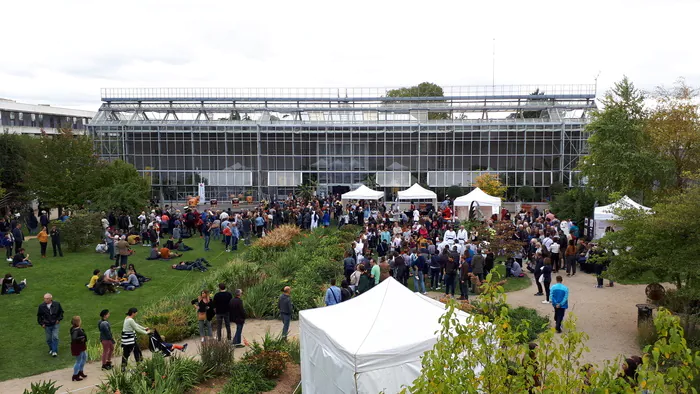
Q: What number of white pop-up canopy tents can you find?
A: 5